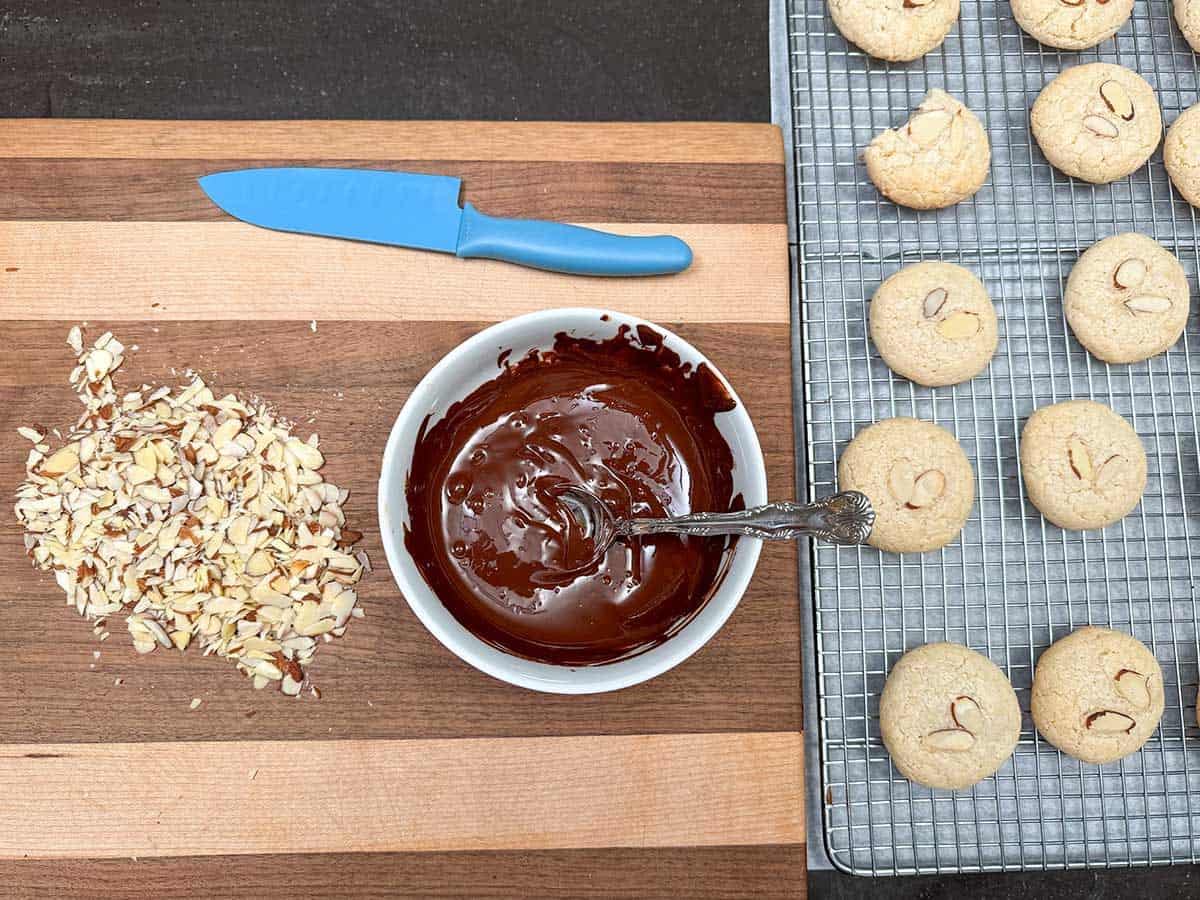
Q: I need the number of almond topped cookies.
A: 10